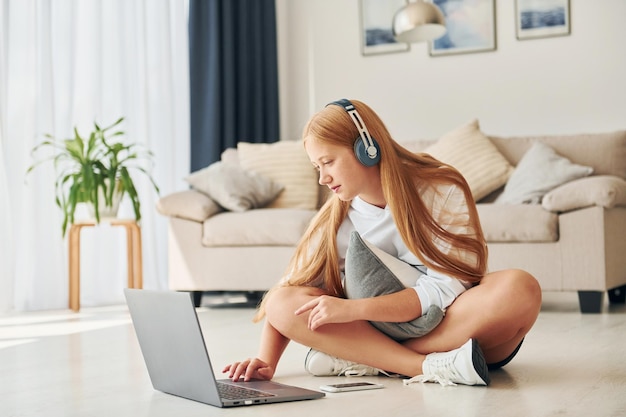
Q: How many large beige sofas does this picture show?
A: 1